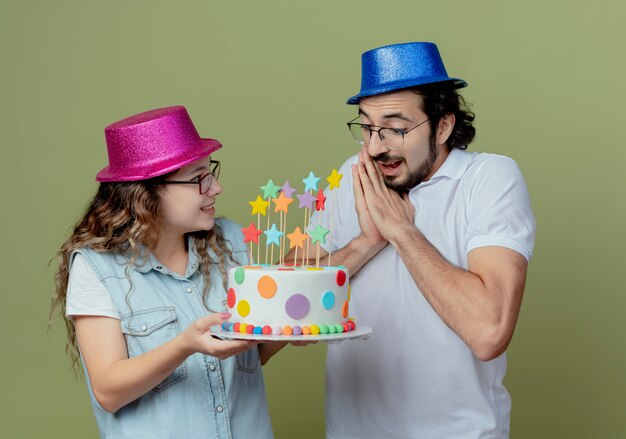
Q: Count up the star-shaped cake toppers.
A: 12